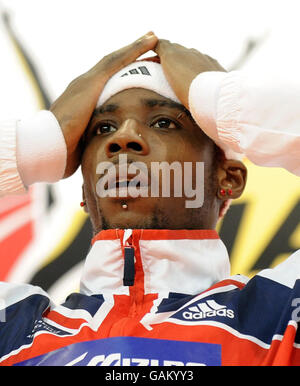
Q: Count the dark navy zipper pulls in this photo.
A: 1